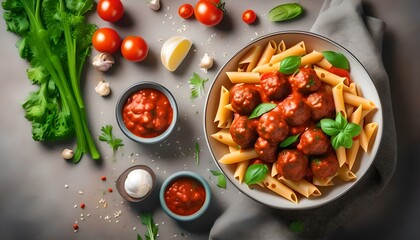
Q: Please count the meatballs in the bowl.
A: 11